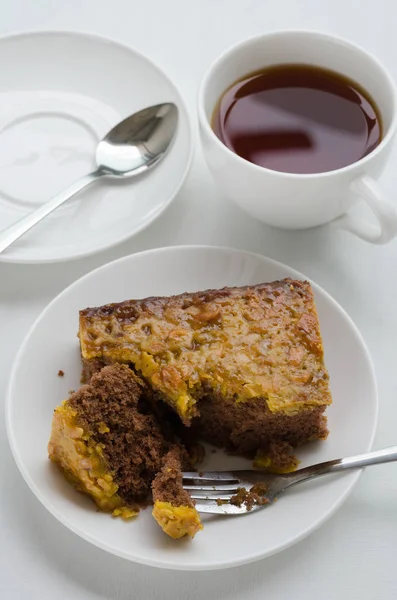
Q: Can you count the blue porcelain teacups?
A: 0